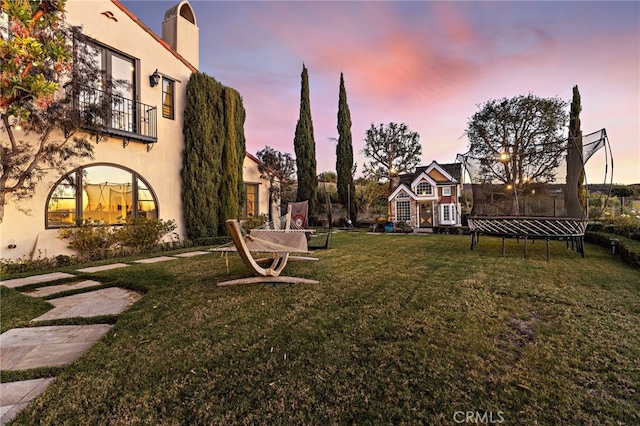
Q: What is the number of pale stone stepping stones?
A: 8